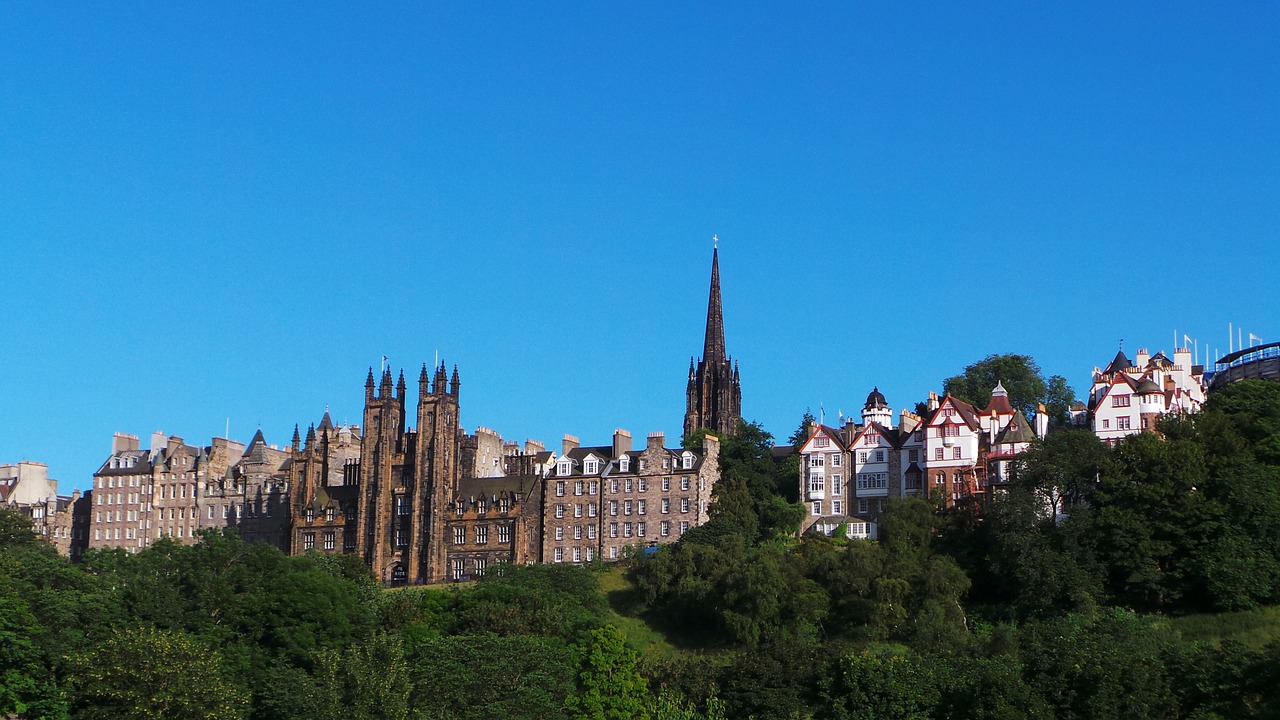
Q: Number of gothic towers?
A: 3